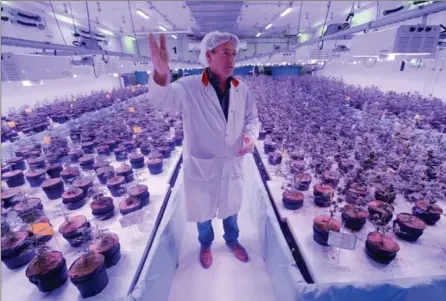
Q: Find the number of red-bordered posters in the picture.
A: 0